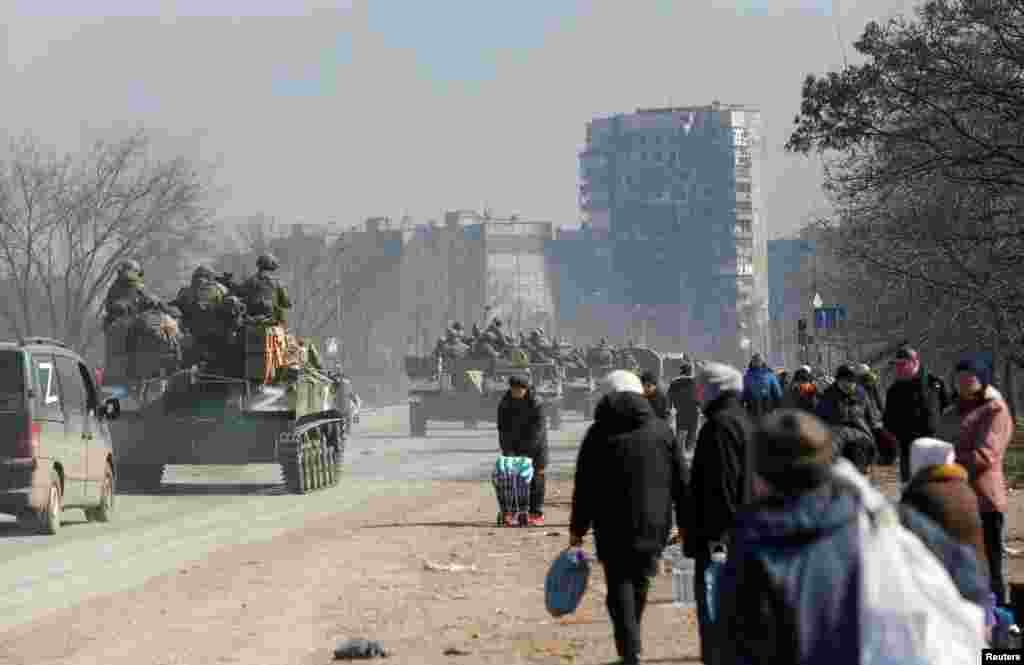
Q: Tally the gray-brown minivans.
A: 1